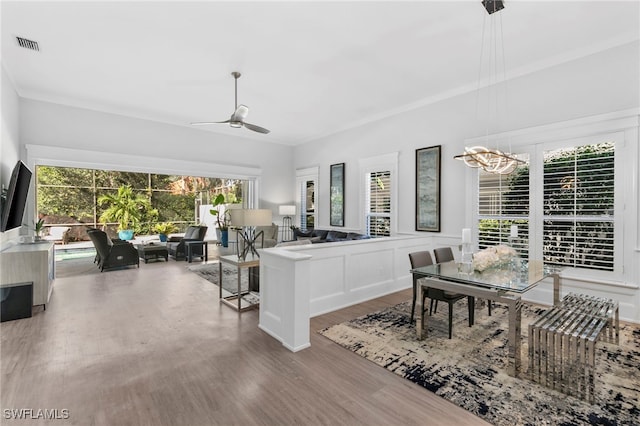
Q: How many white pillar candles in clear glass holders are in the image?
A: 2